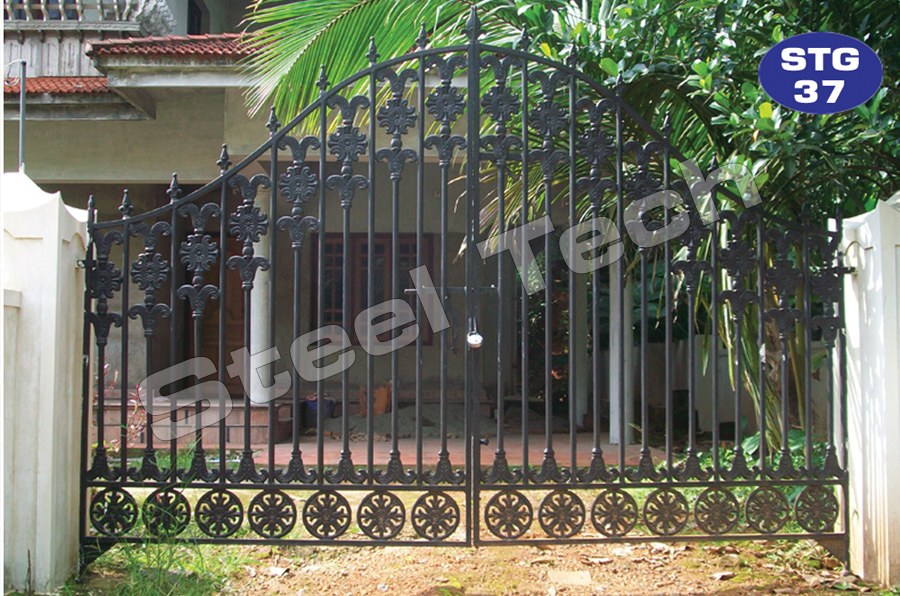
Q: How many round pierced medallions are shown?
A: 14